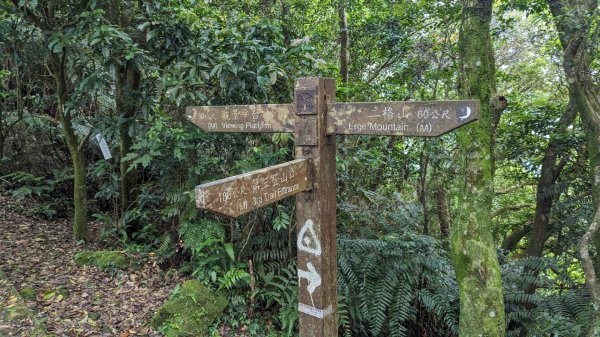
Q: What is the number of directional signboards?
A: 3